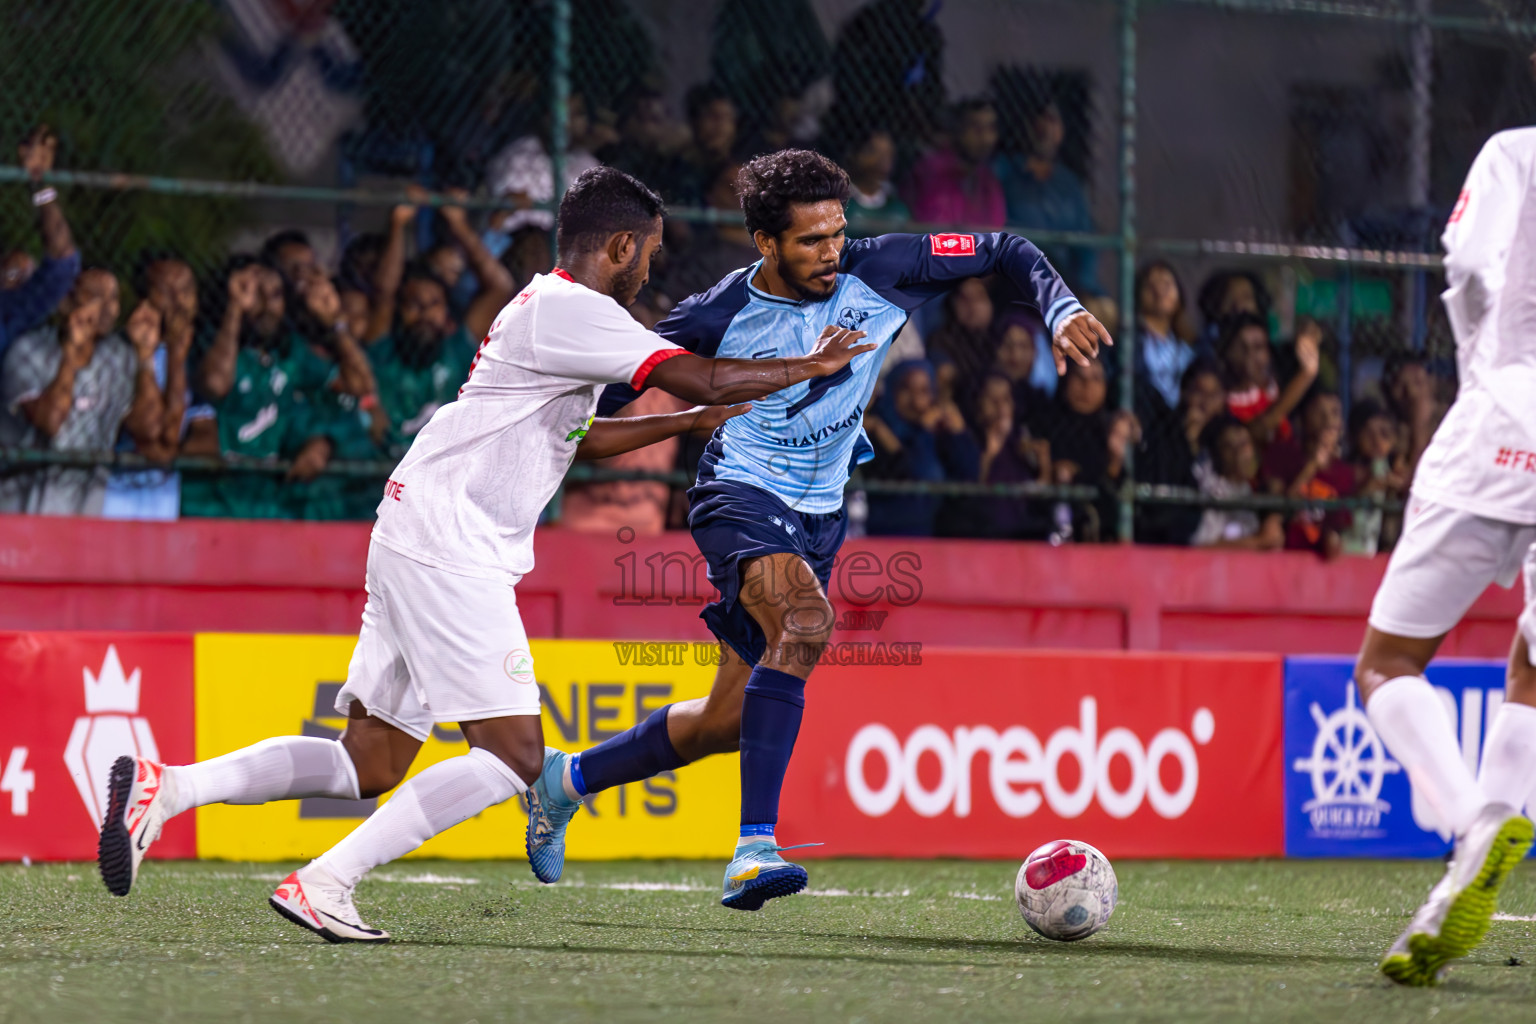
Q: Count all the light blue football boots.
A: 2